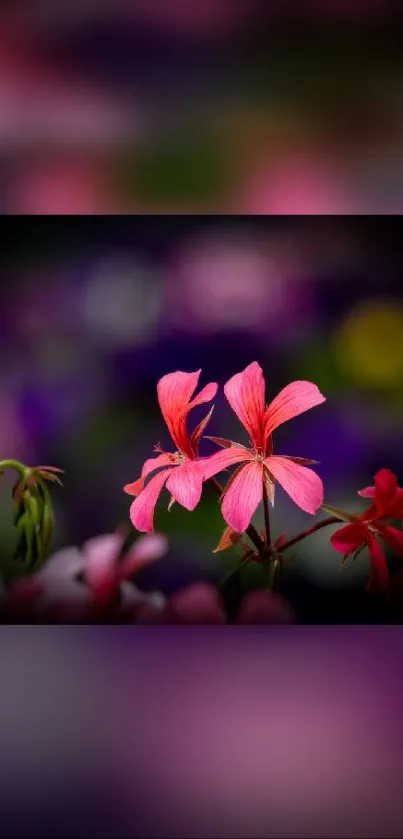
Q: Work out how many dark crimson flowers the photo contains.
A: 1